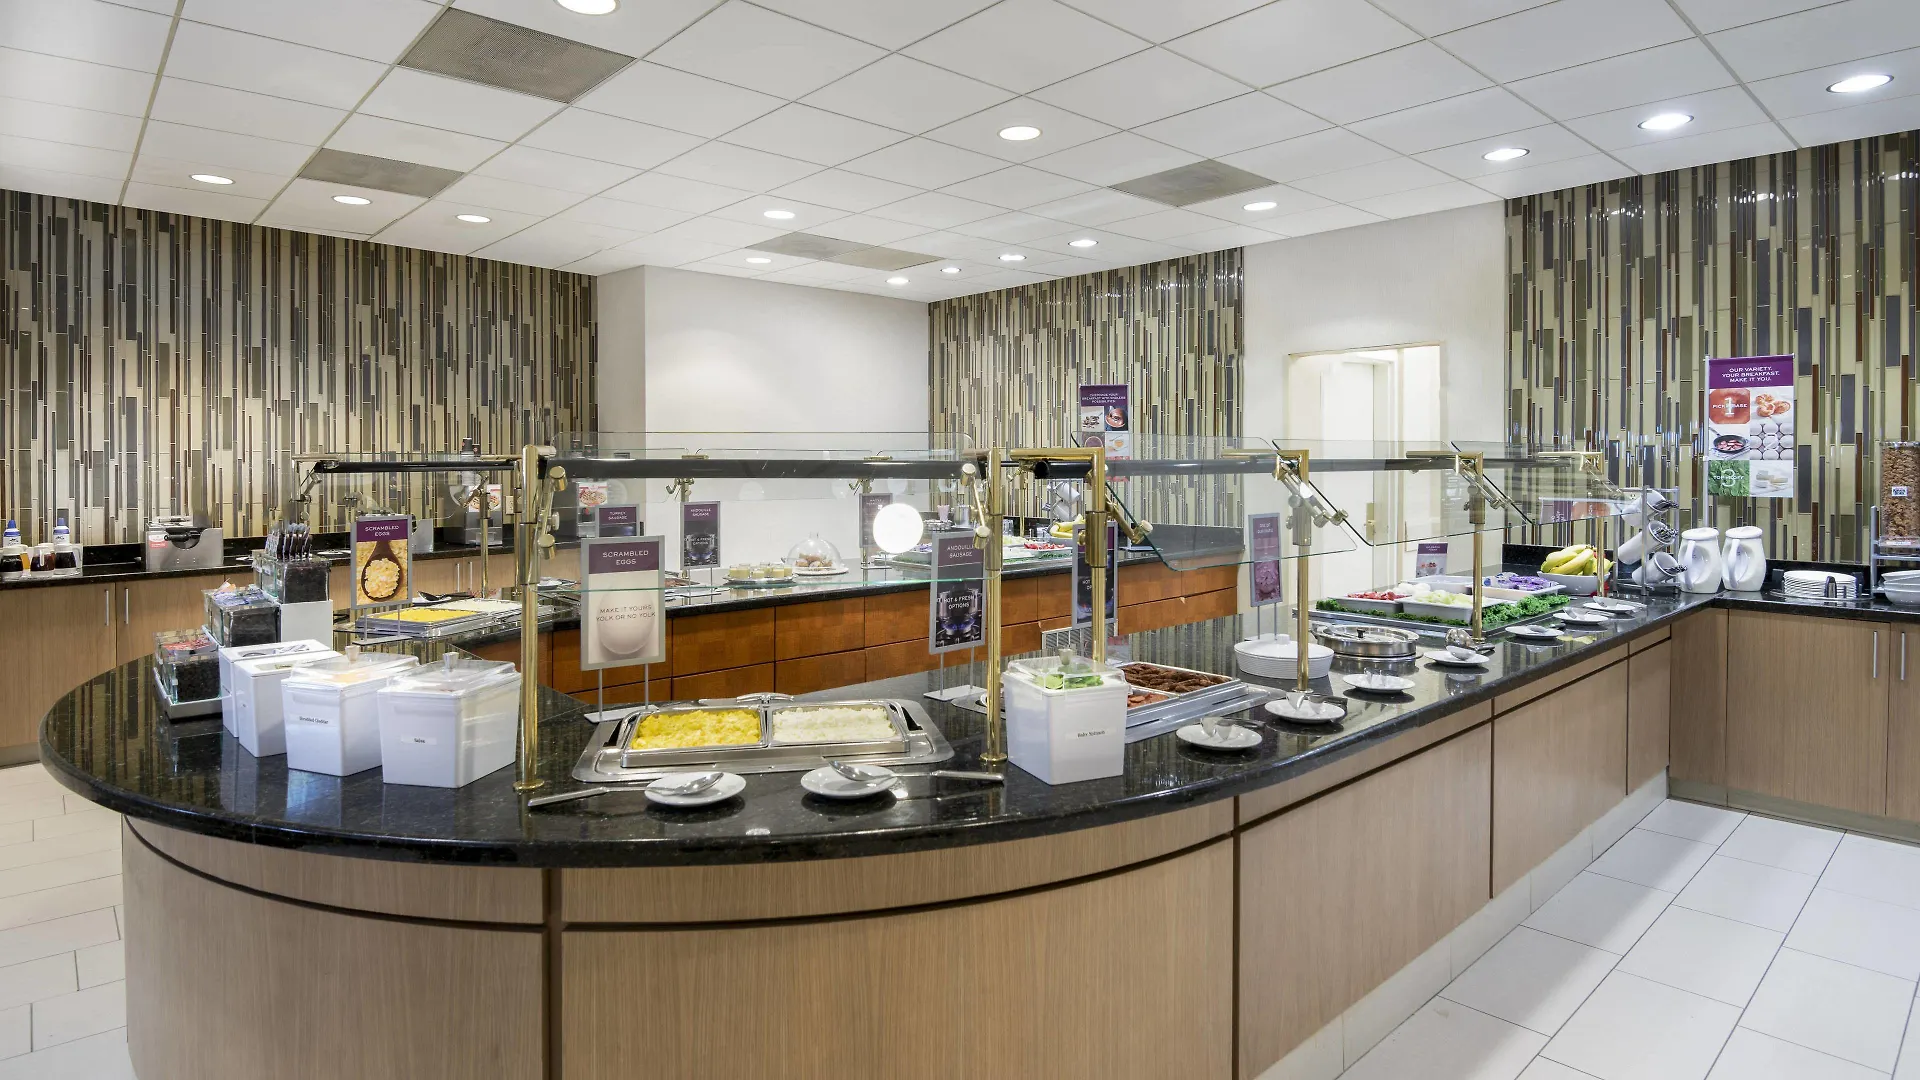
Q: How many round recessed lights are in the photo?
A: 15